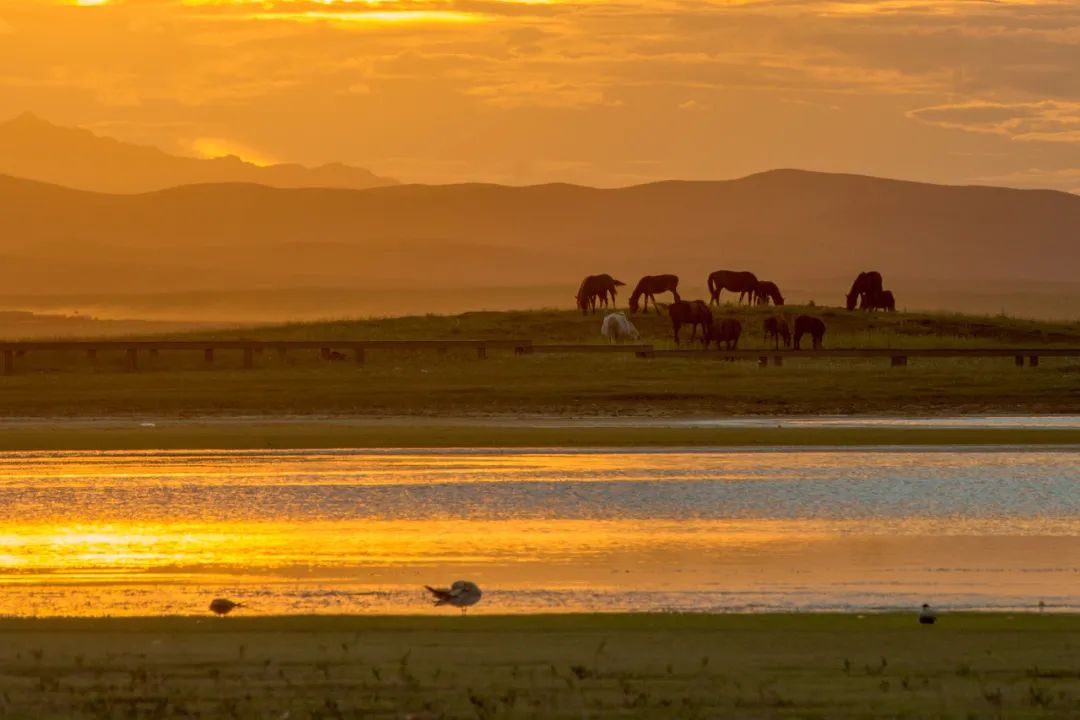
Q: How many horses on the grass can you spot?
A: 11